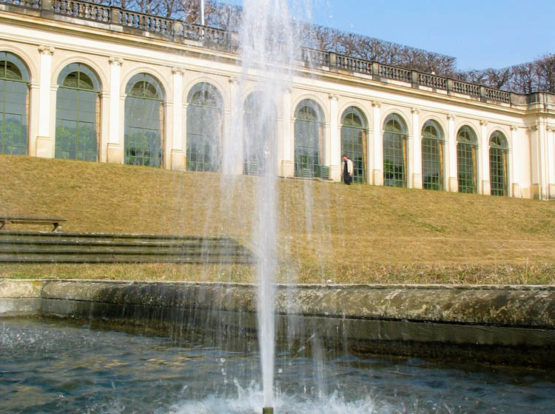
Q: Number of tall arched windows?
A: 11